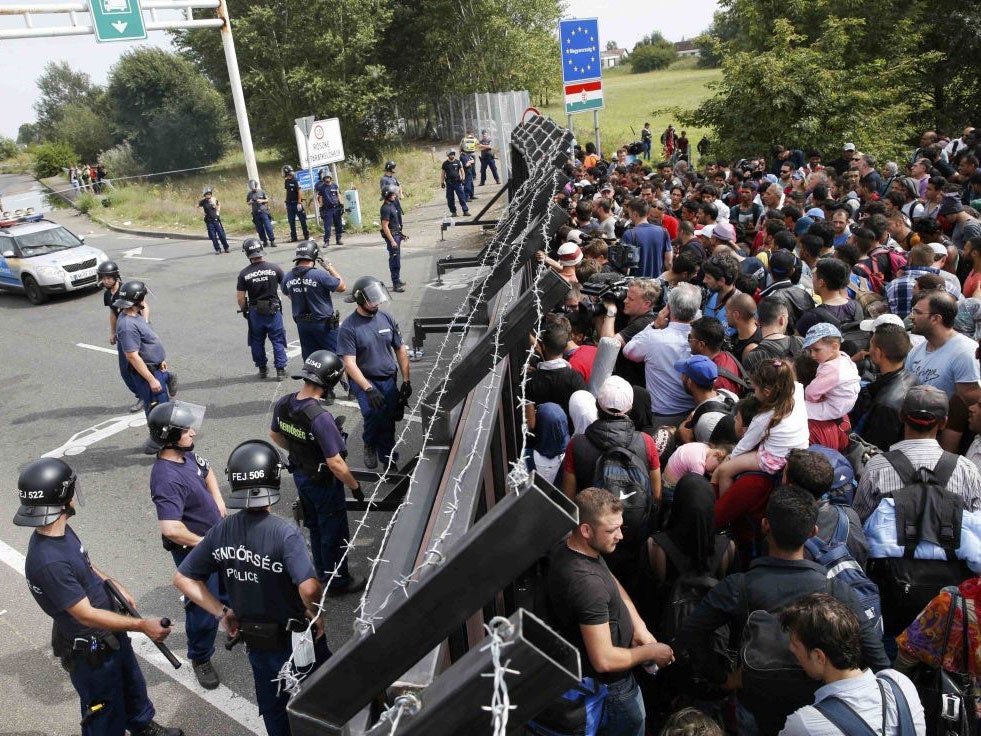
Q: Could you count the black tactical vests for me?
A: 1